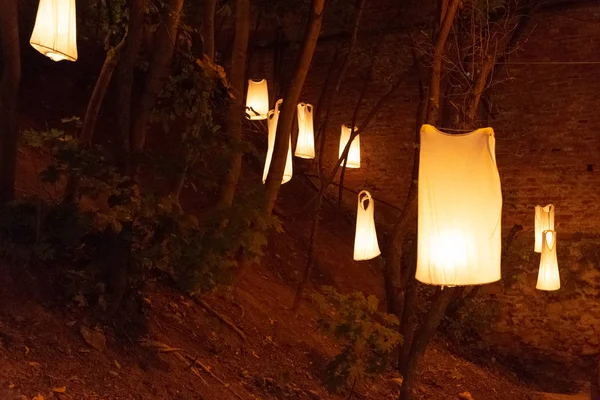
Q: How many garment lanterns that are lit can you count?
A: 9